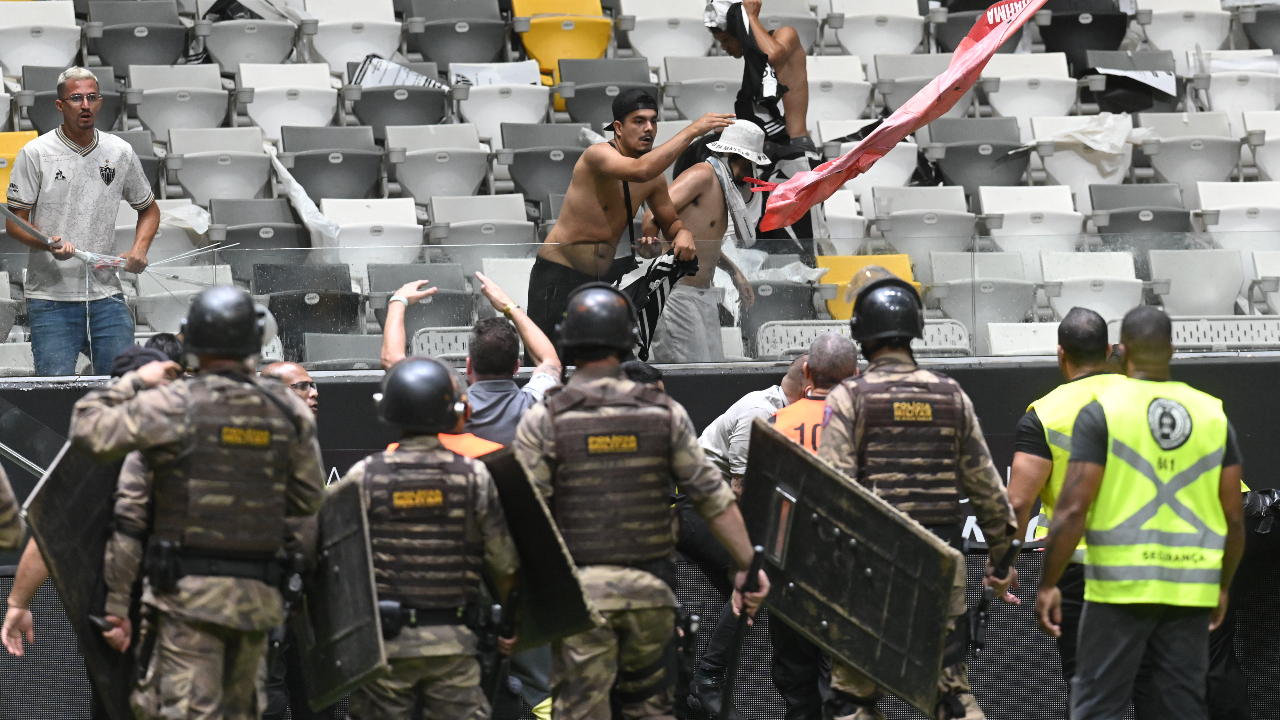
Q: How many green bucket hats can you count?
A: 0